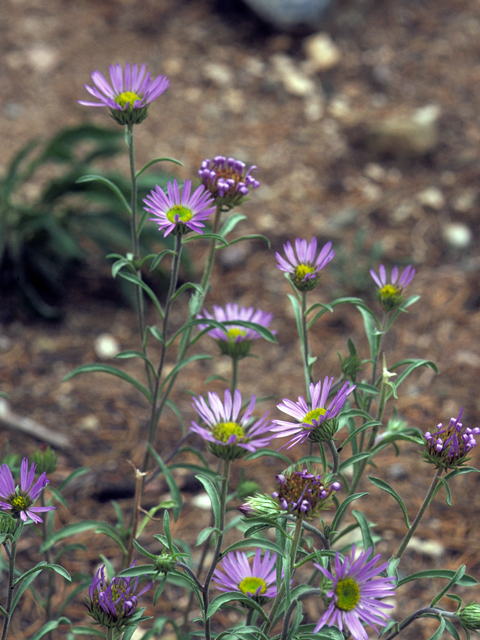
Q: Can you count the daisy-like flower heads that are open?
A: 10